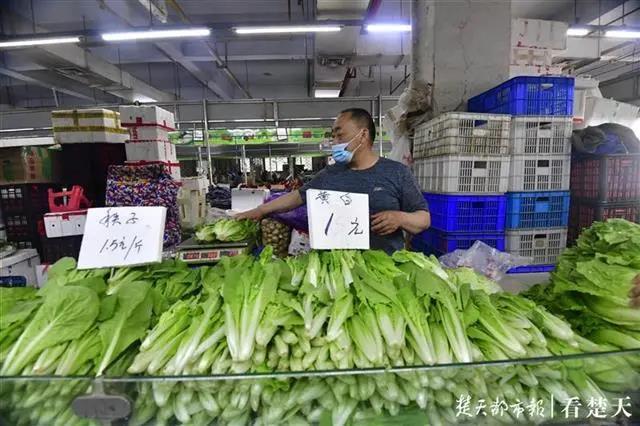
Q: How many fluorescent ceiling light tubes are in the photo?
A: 6